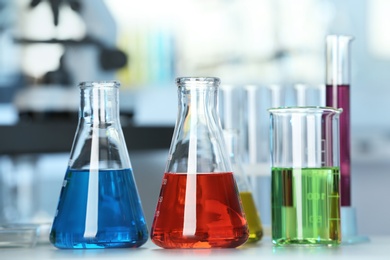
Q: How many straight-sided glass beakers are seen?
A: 1